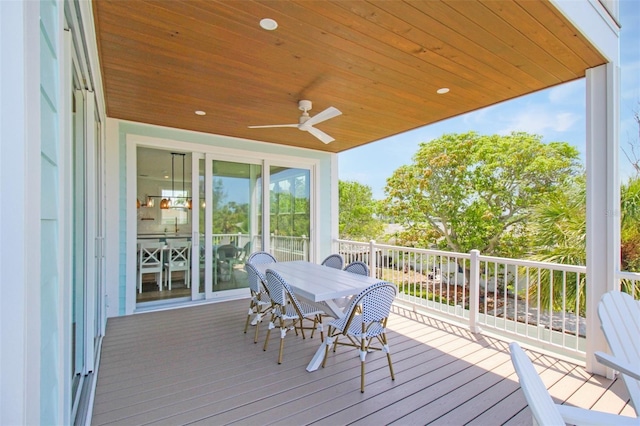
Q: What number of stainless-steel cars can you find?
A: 0